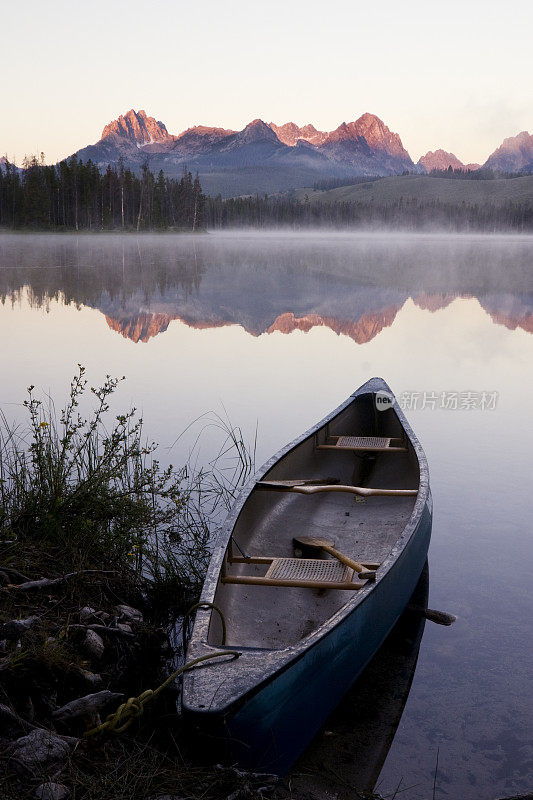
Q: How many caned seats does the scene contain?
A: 2